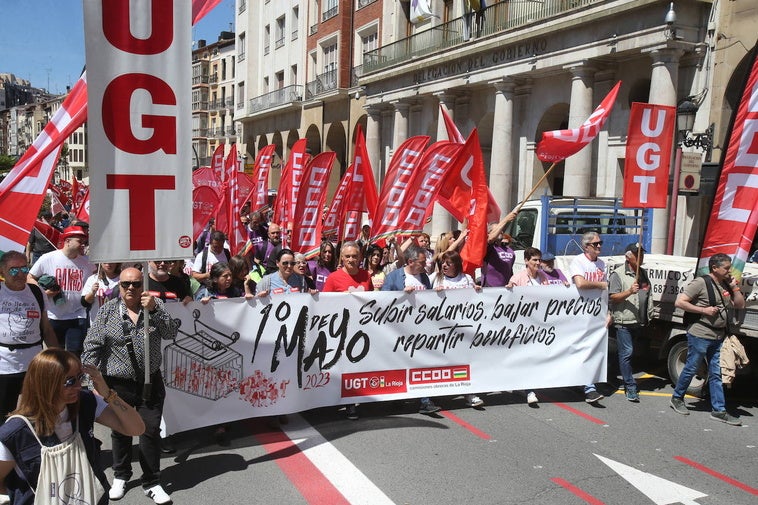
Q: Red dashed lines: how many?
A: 4